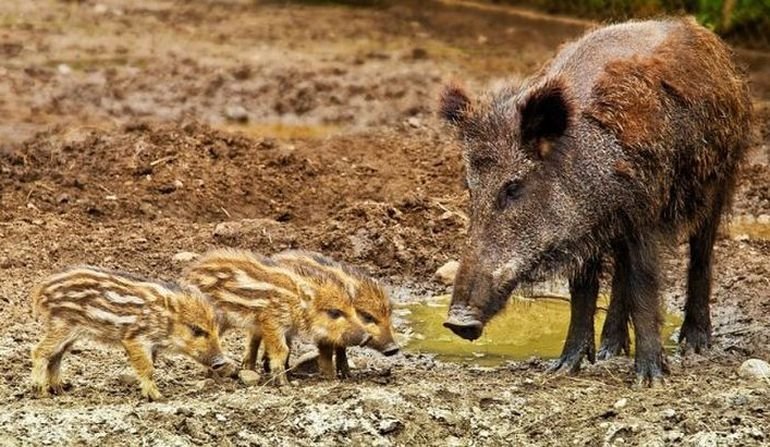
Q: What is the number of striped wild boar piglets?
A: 3